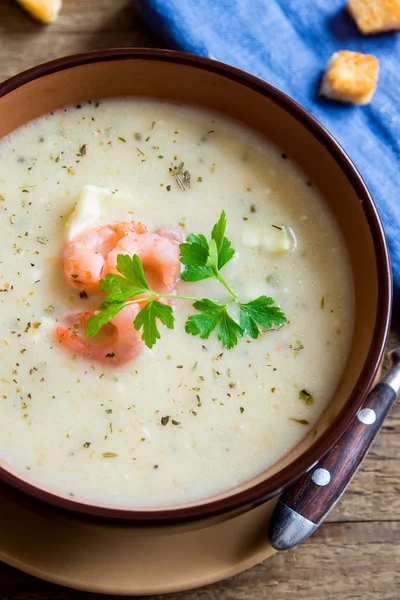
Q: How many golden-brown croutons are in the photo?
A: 3